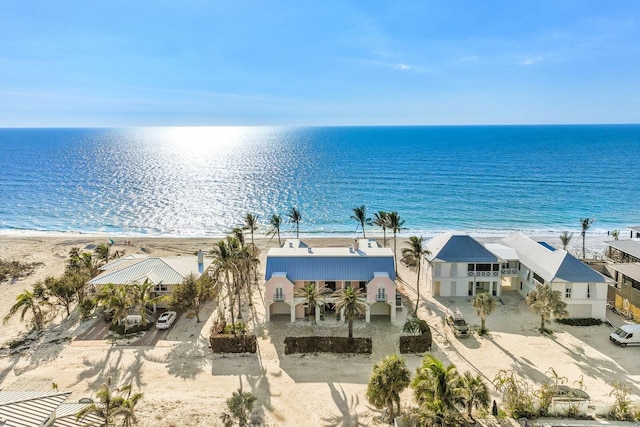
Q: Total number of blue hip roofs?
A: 2